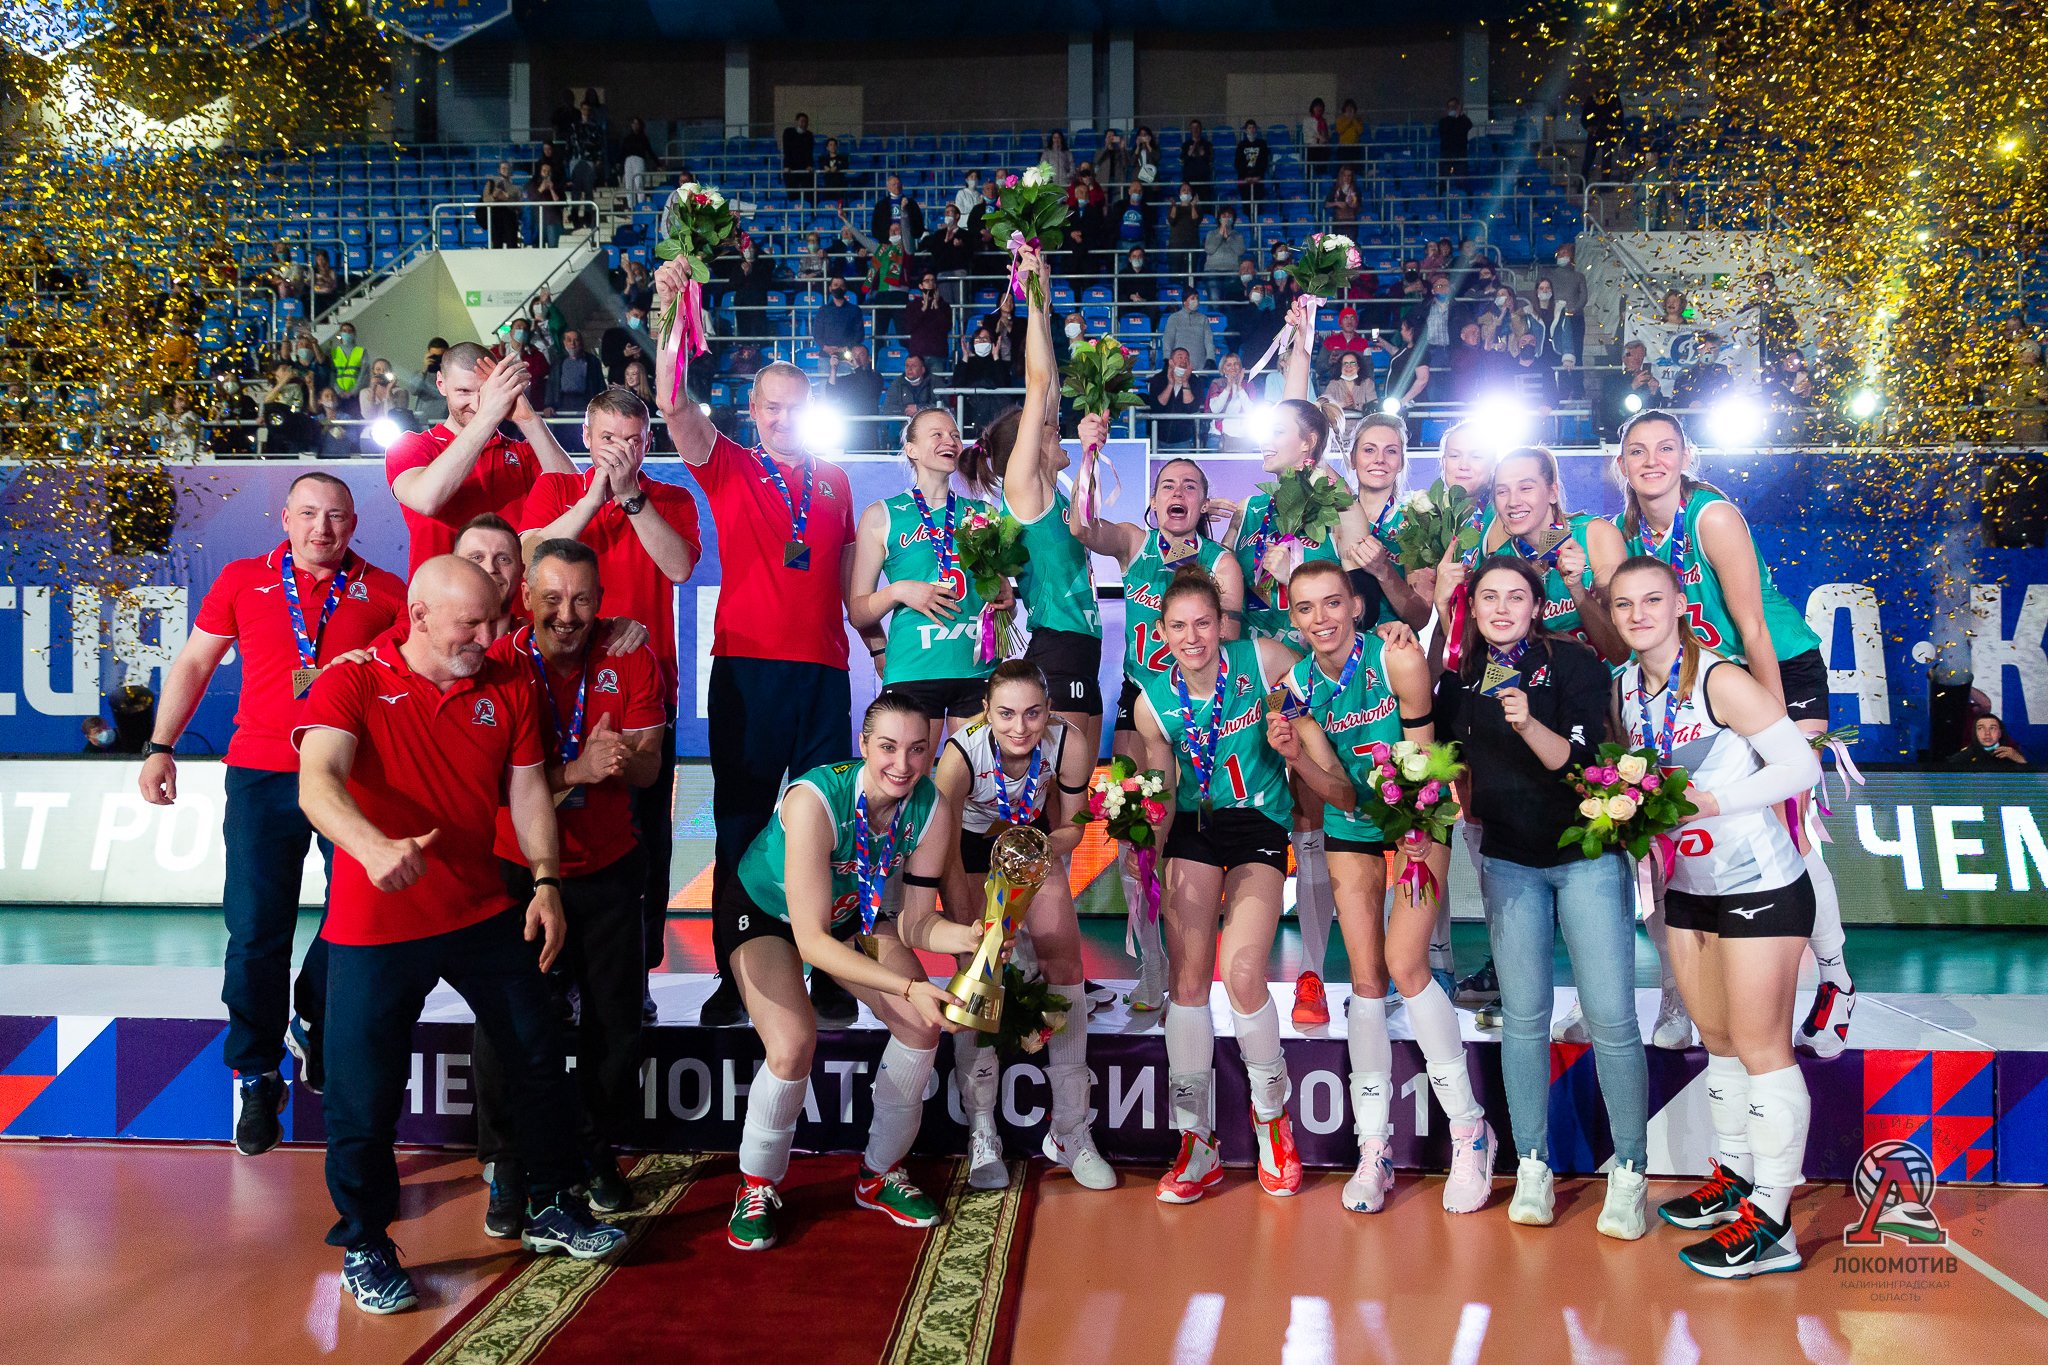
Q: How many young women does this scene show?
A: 14